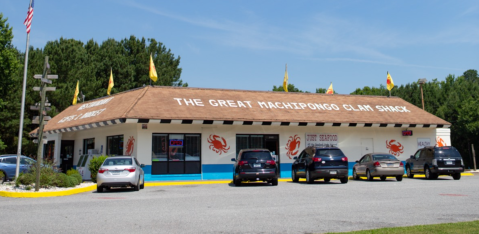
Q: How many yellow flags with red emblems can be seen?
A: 6